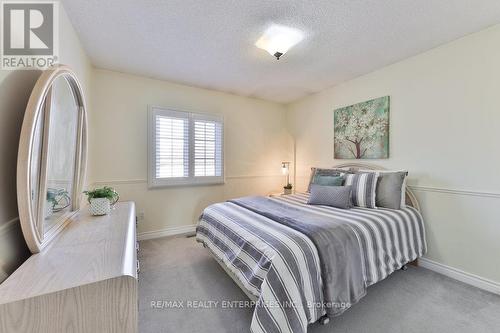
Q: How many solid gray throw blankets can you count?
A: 1